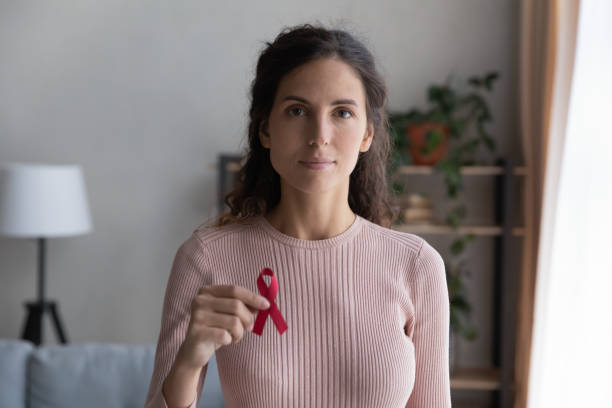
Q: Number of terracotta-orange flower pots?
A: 1